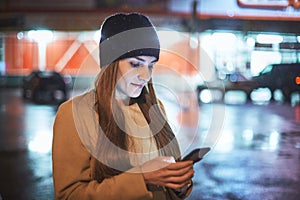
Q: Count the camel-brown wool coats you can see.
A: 1